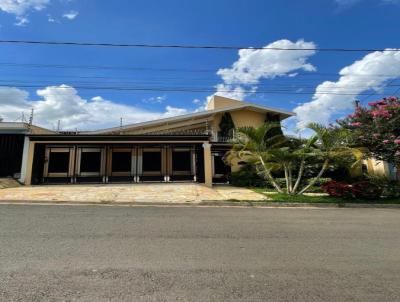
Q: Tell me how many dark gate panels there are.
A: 5